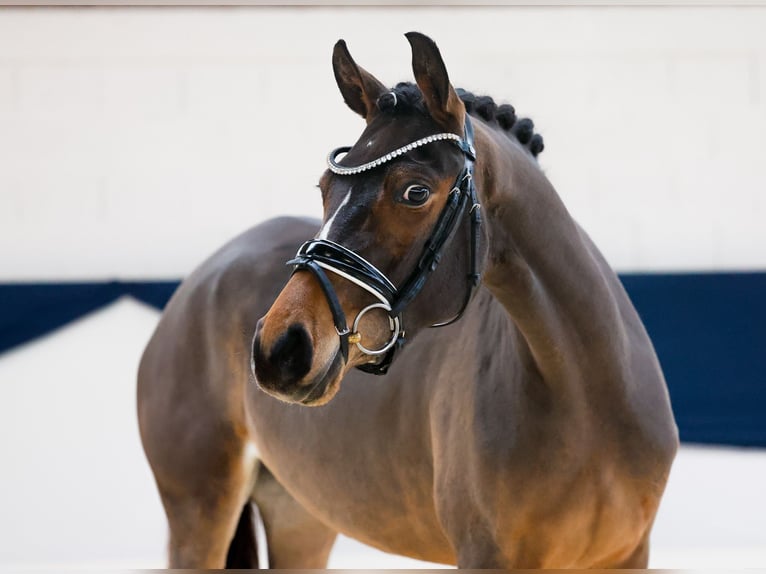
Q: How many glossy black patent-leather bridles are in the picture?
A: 1